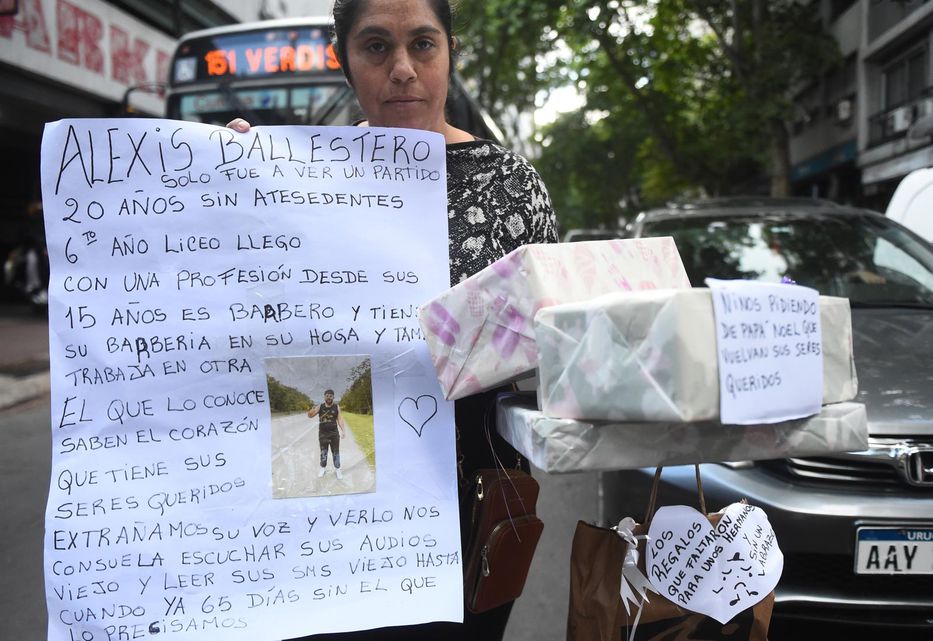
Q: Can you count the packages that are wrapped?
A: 3